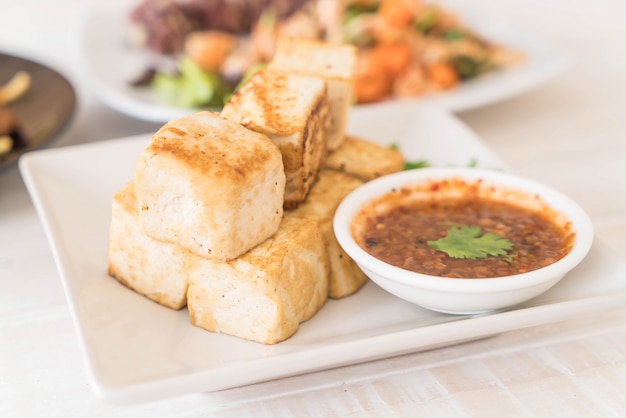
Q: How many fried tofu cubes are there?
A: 7